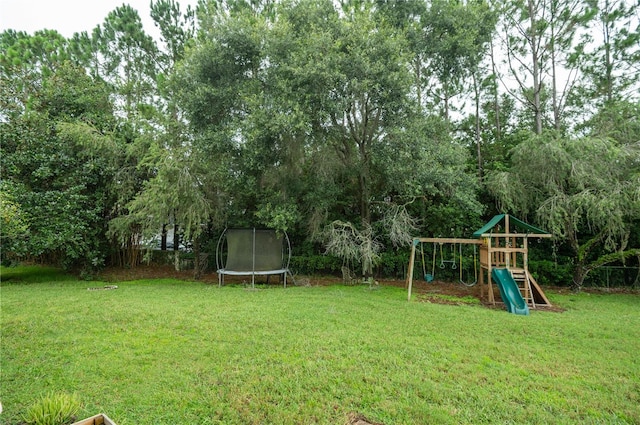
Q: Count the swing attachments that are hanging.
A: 3